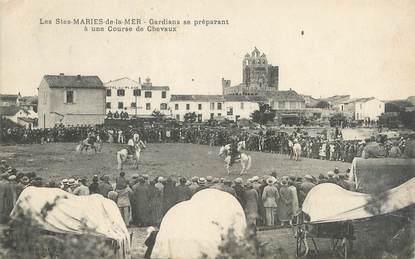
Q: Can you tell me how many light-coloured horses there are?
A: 4